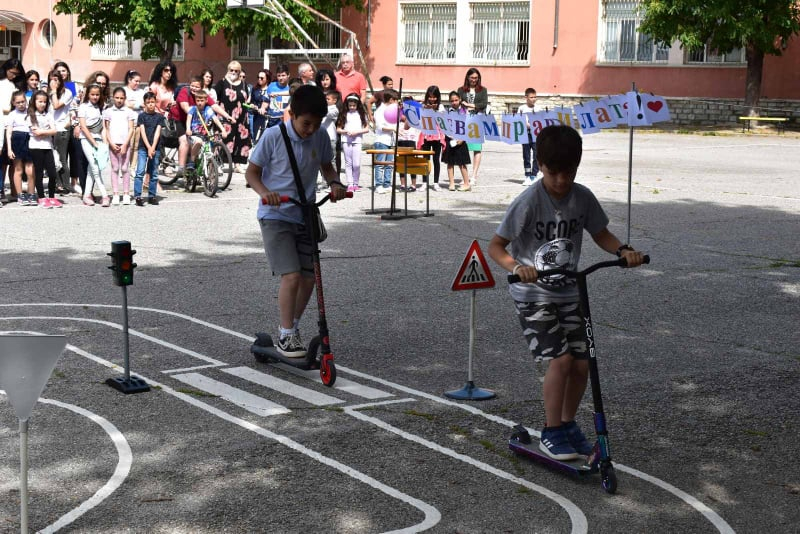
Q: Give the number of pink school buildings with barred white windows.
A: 1